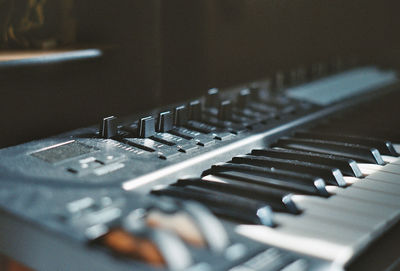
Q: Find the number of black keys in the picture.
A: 7